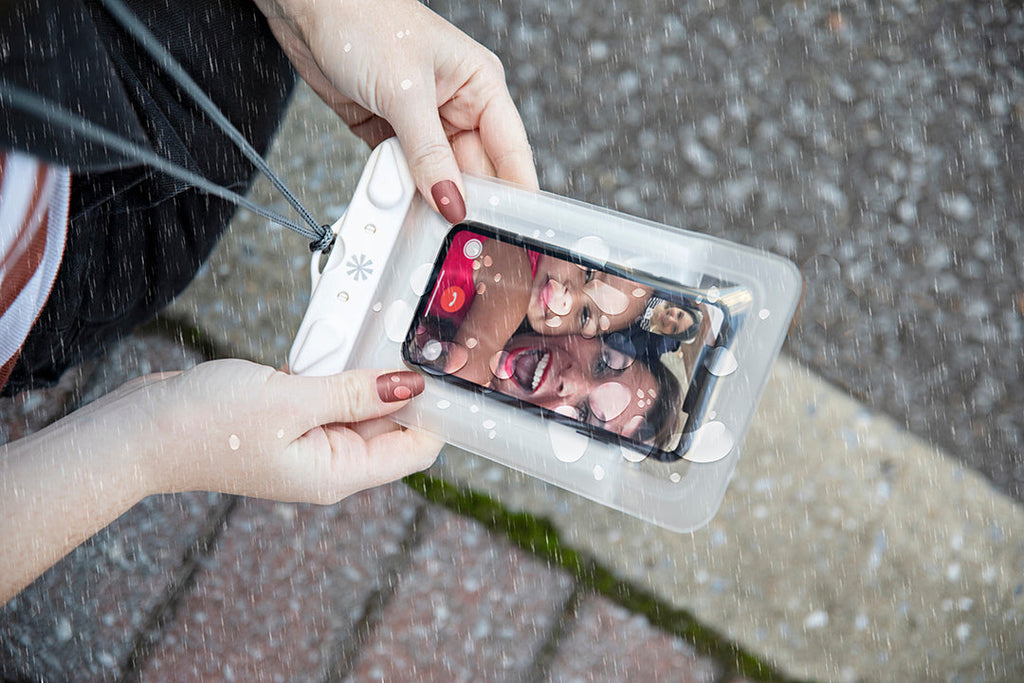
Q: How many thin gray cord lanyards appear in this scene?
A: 1